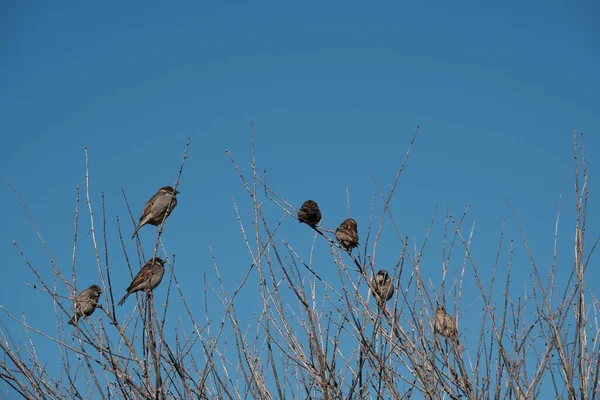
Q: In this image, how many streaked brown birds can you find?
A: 7